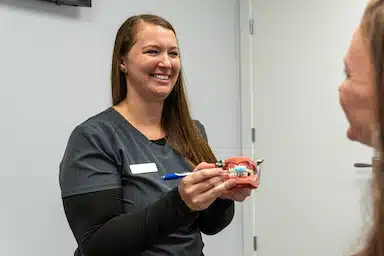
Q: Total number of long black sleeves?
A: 2